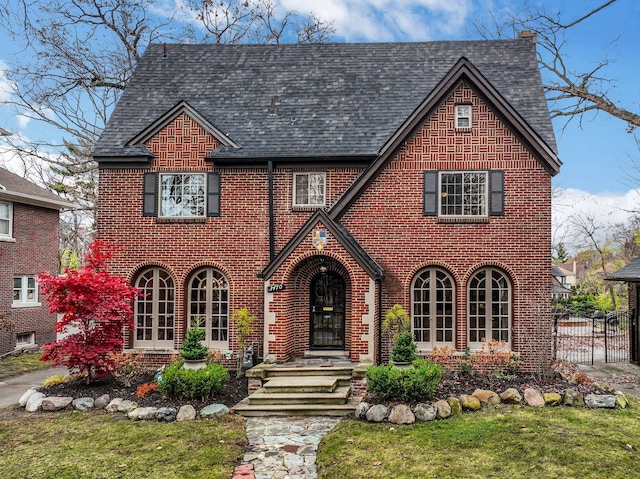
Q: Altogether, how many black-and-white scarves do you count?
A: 0